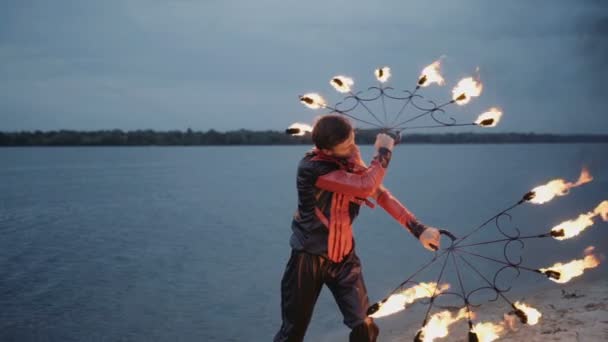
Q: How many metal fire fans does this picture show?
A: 2